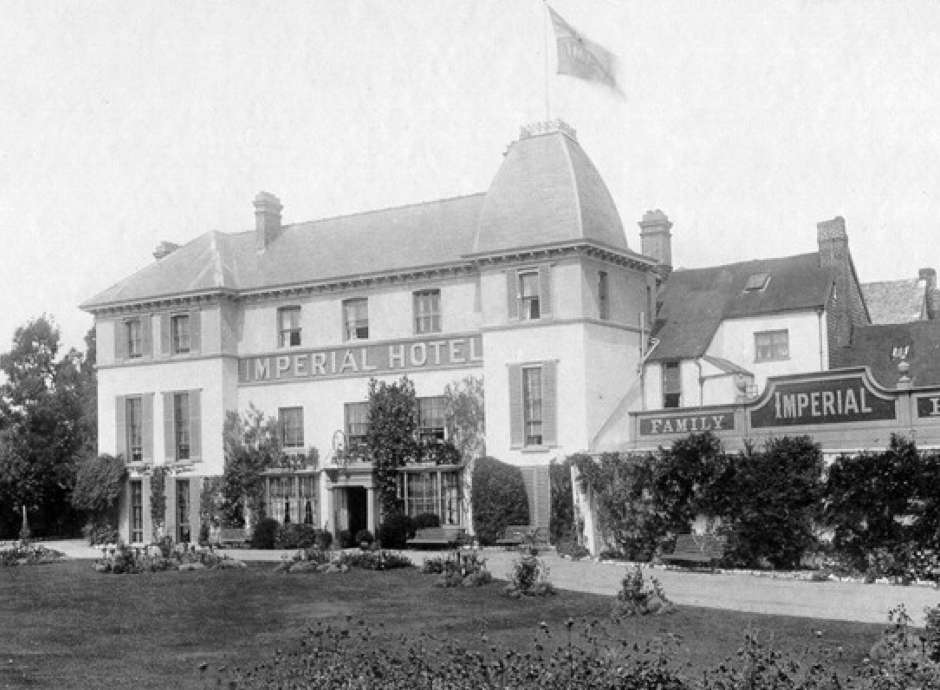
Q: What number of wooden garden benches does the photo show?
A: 4